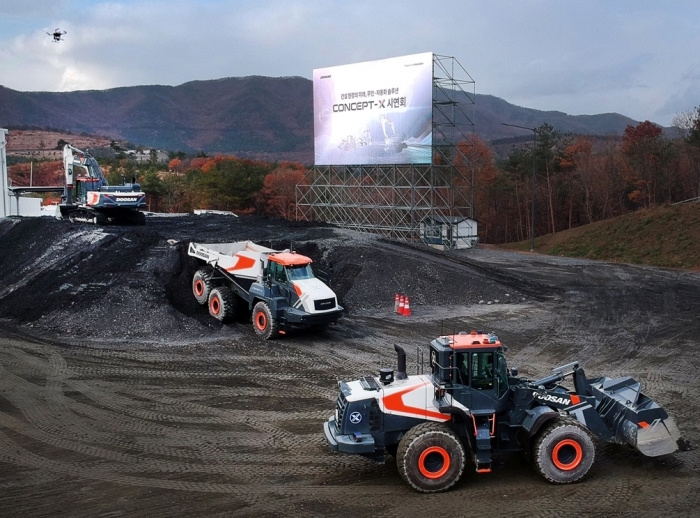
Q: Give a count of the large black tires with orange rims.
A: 5